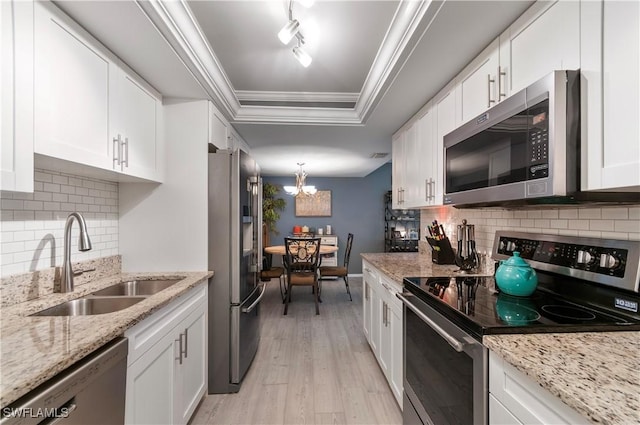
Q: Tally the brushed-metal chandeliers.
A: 1